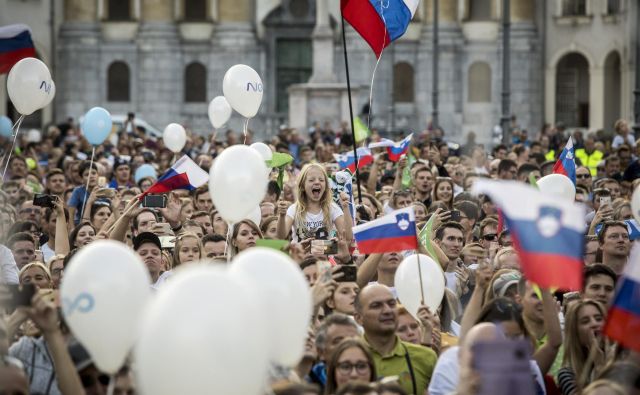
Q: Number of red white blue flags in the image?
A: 9